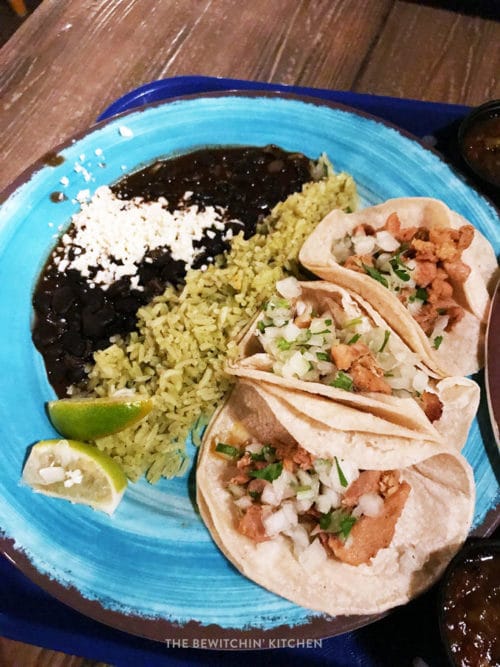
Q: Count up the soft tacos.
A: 3